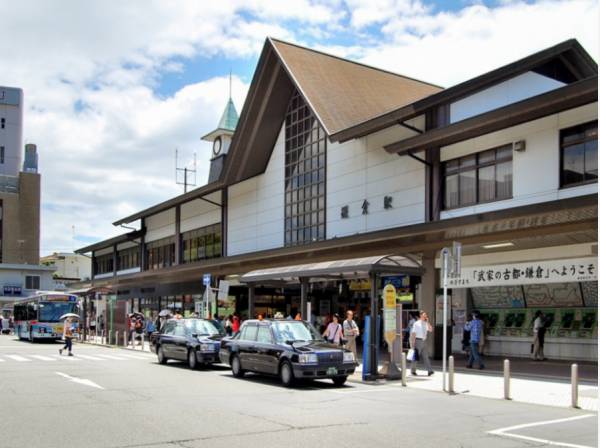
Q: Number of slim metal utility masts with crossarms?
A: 1